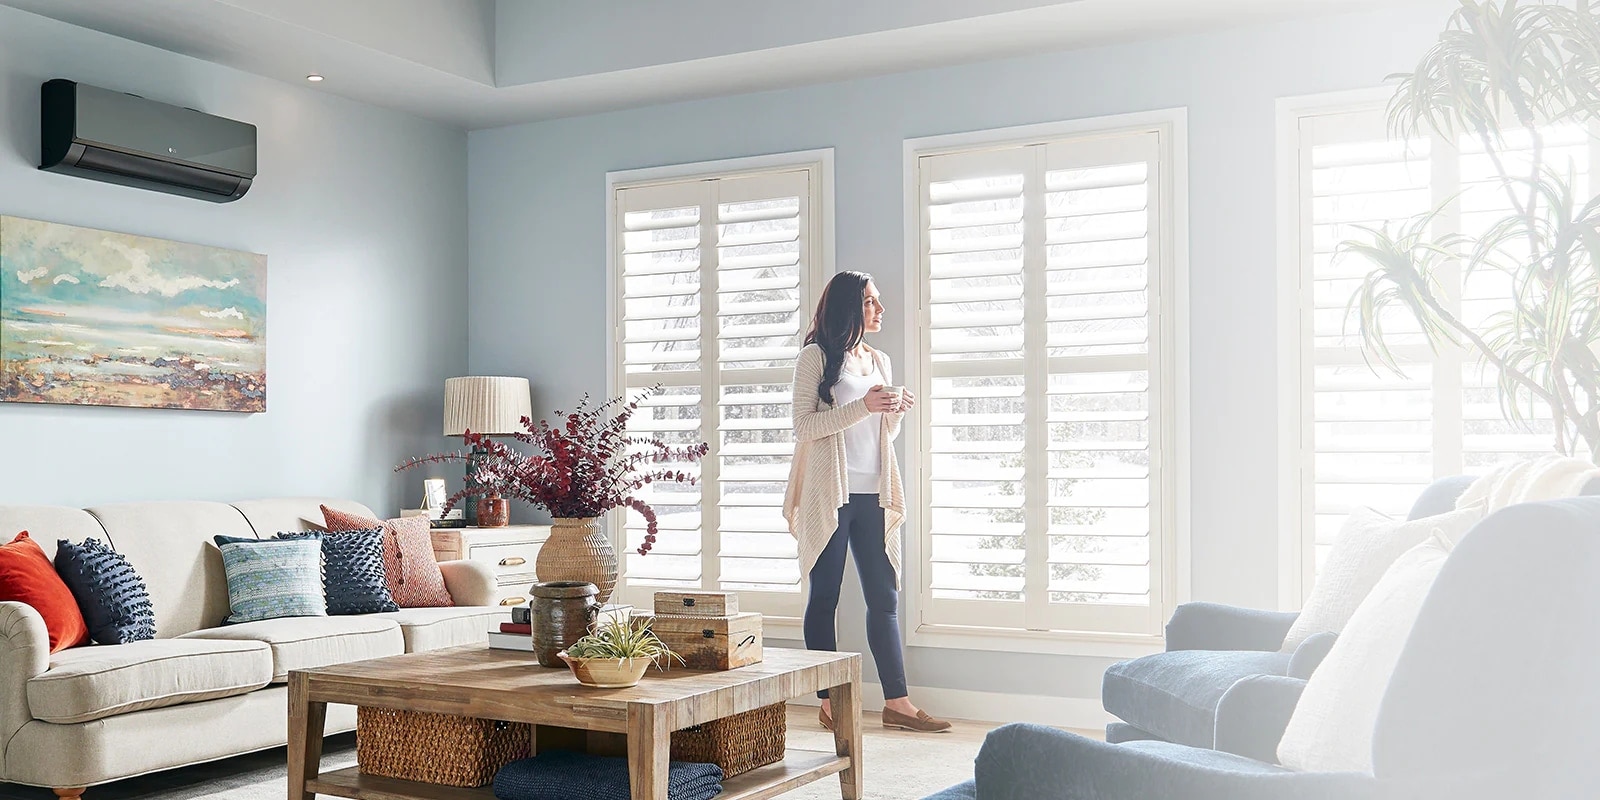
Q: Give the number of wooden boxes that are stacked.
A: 2